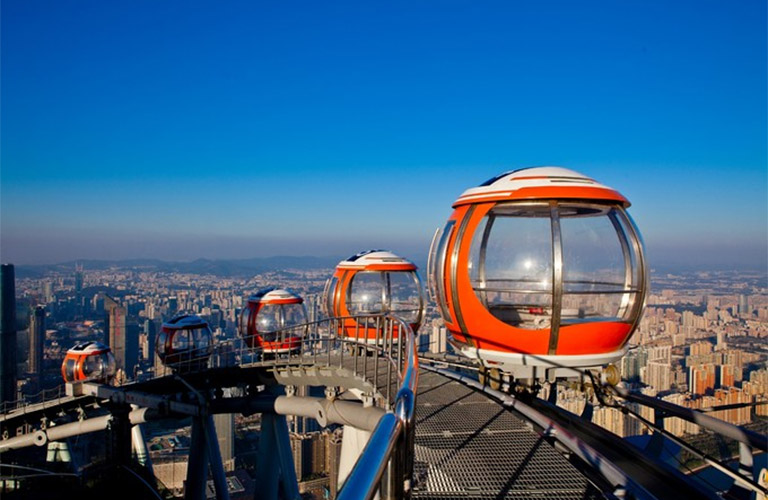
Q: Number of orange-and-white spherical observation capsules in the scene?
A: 5